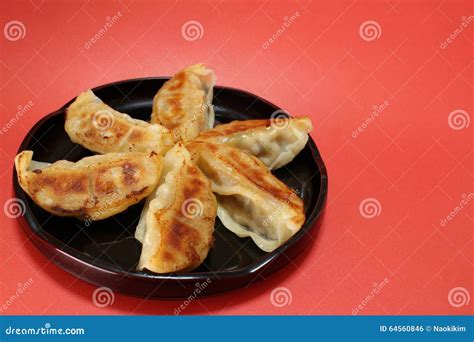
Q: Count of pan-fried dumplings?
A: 6